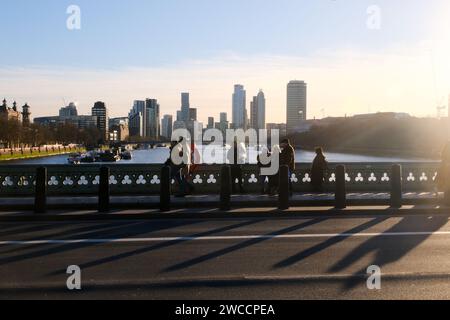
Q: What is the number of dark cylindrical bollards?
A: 7